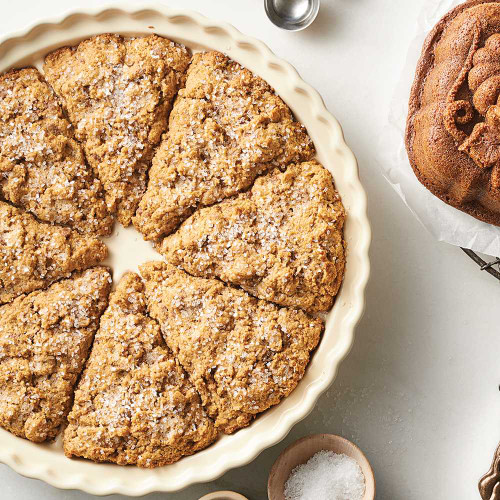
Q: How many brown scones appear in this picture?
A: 8